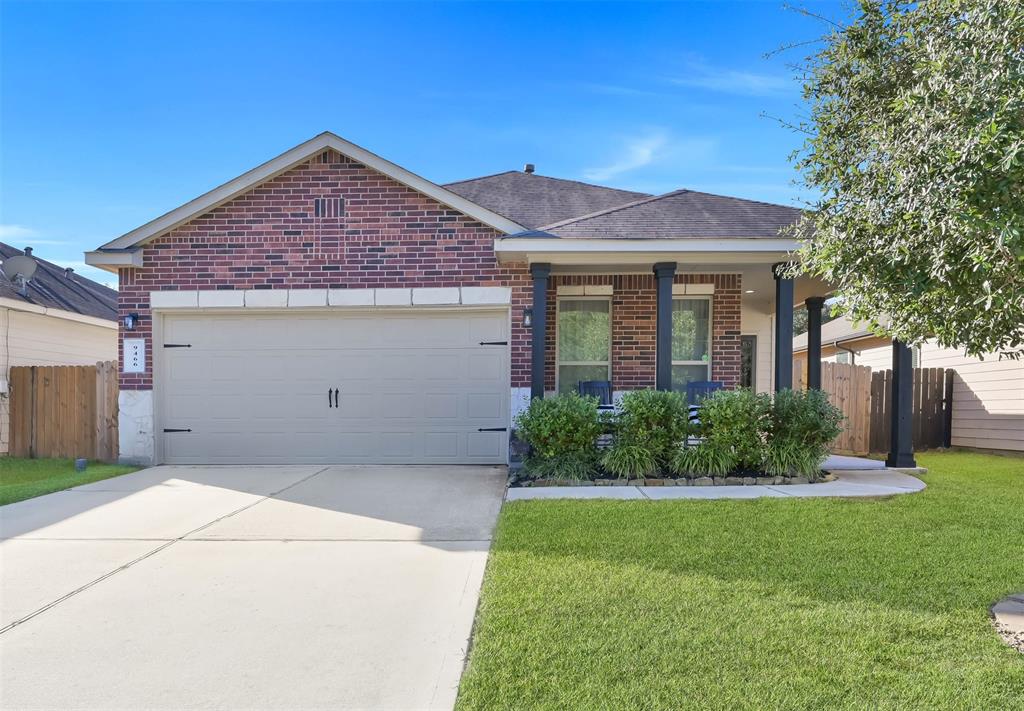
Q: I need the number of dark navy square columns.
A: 5